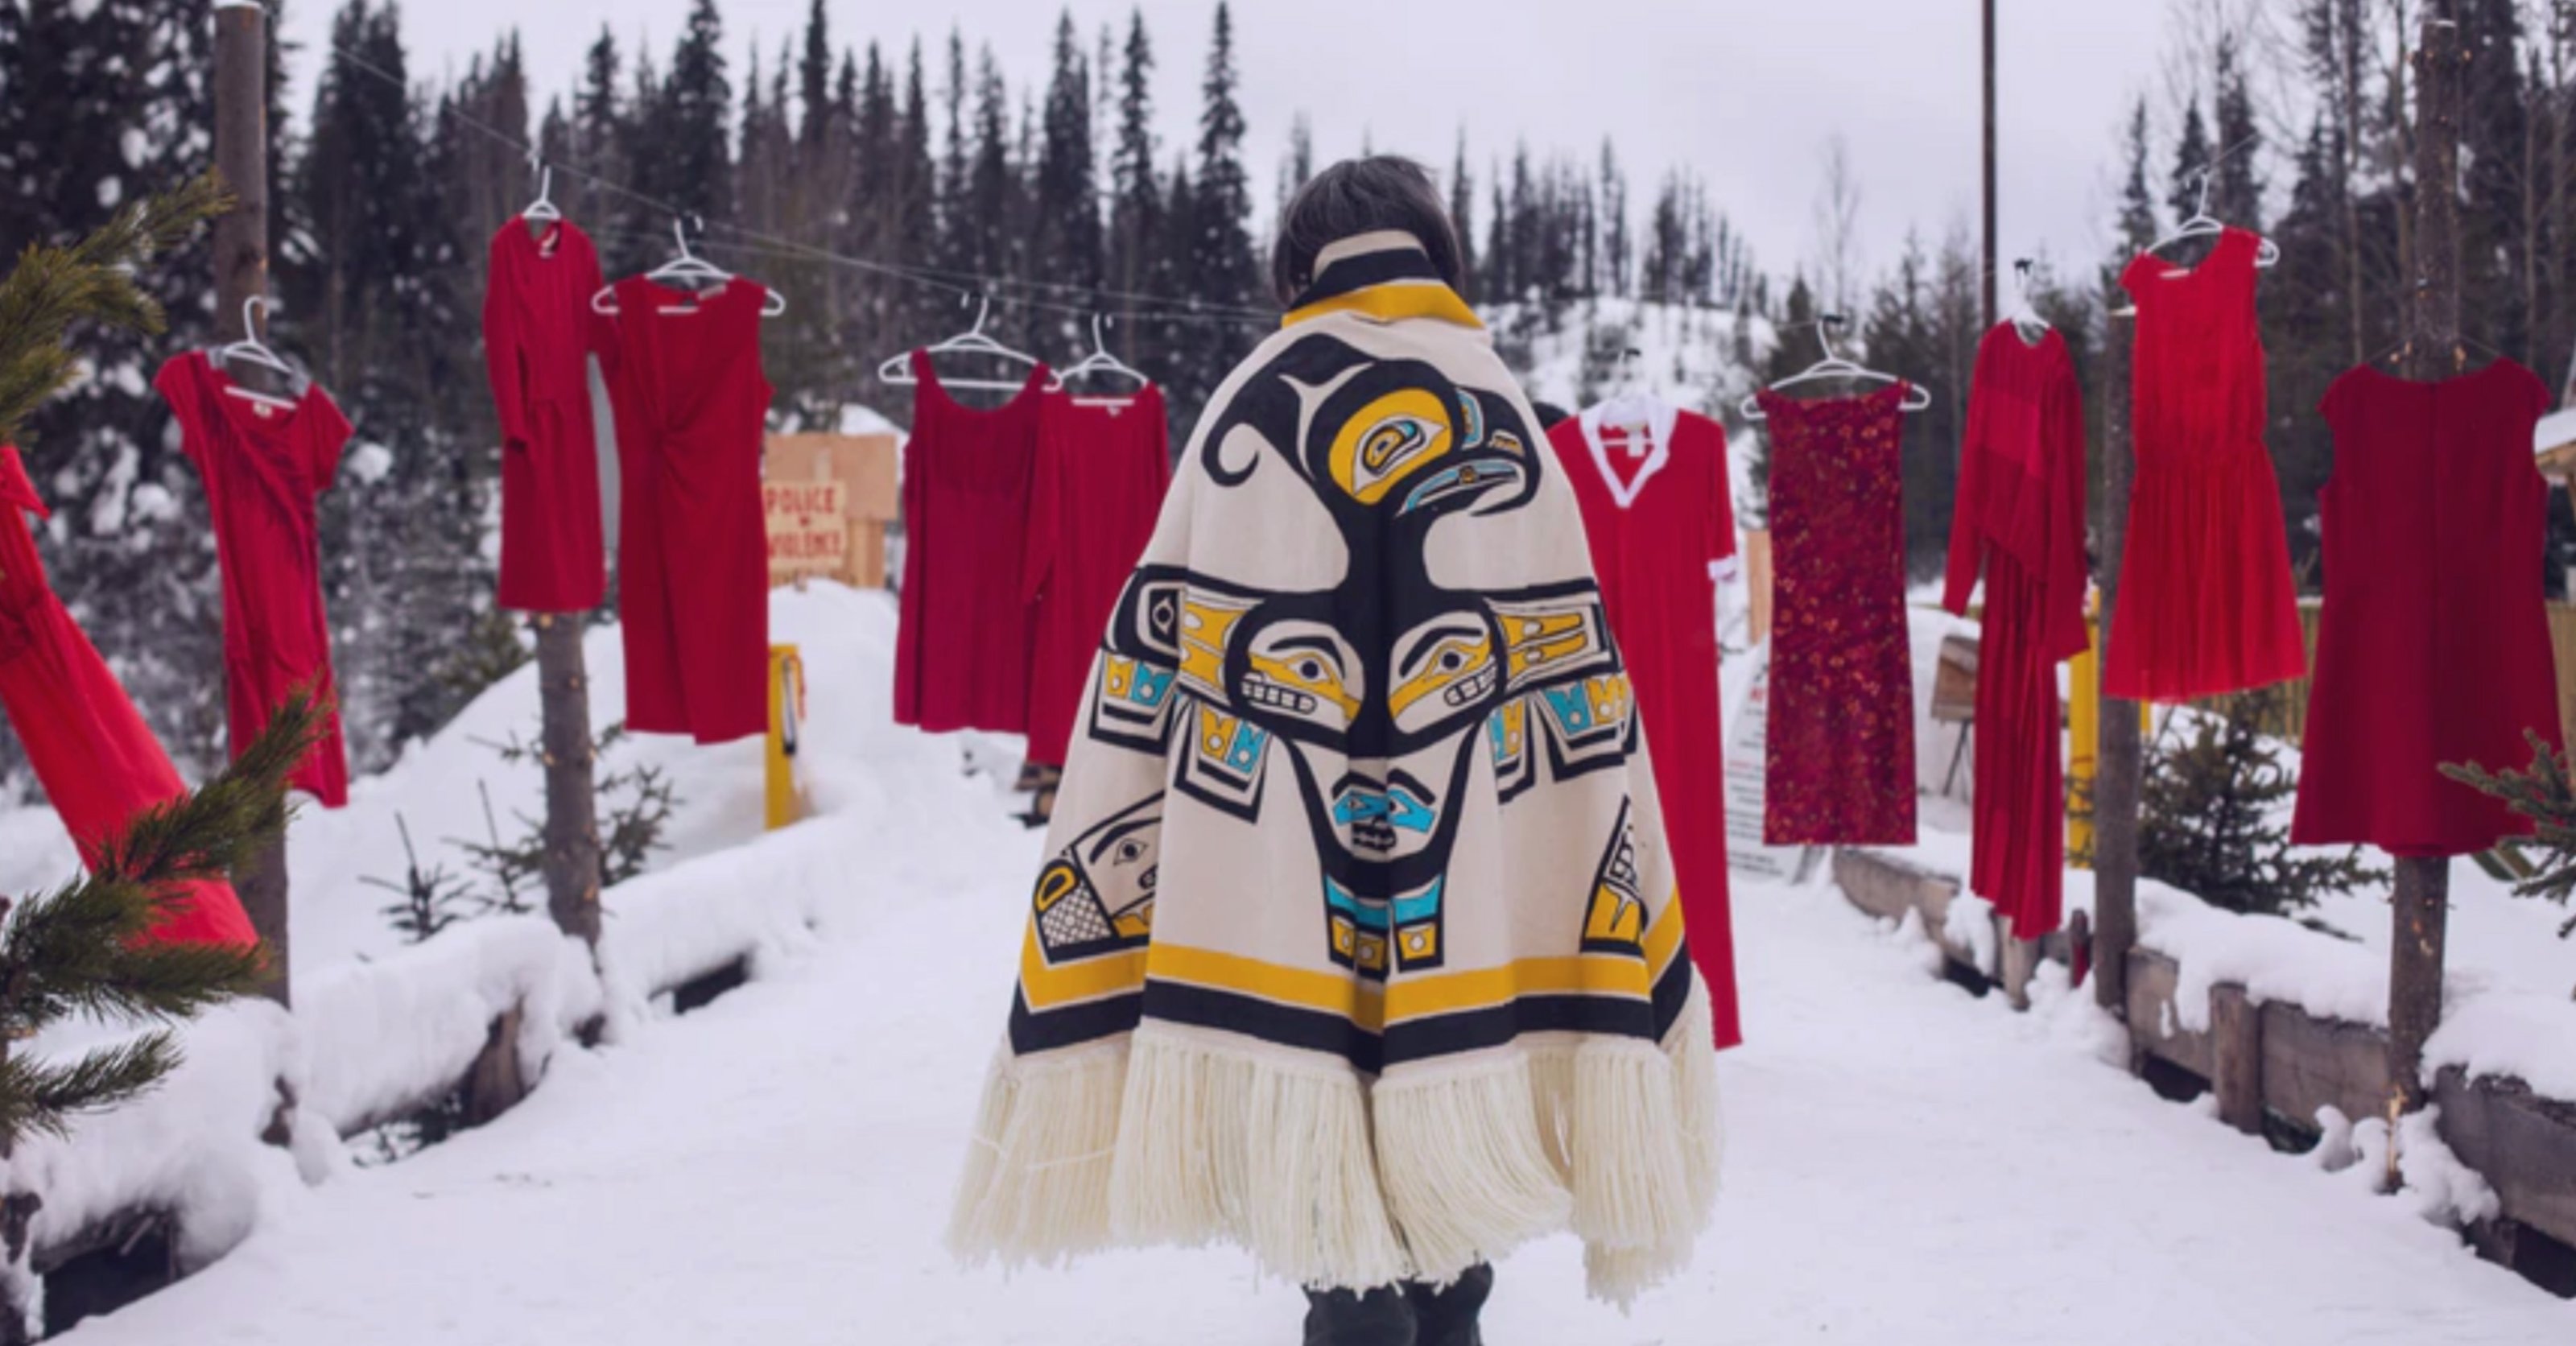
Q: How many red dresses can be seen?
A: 11